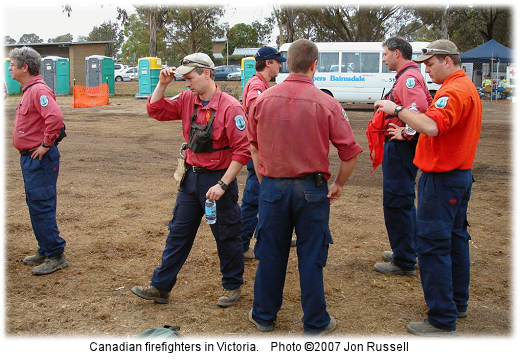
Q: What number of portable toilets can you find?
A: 5